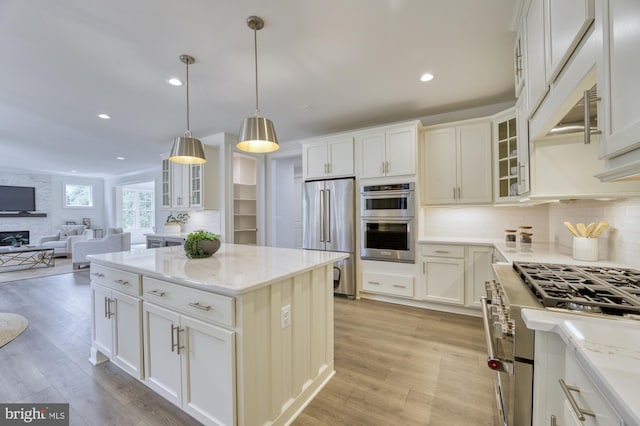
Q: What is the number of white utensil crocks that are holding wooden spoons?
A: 1